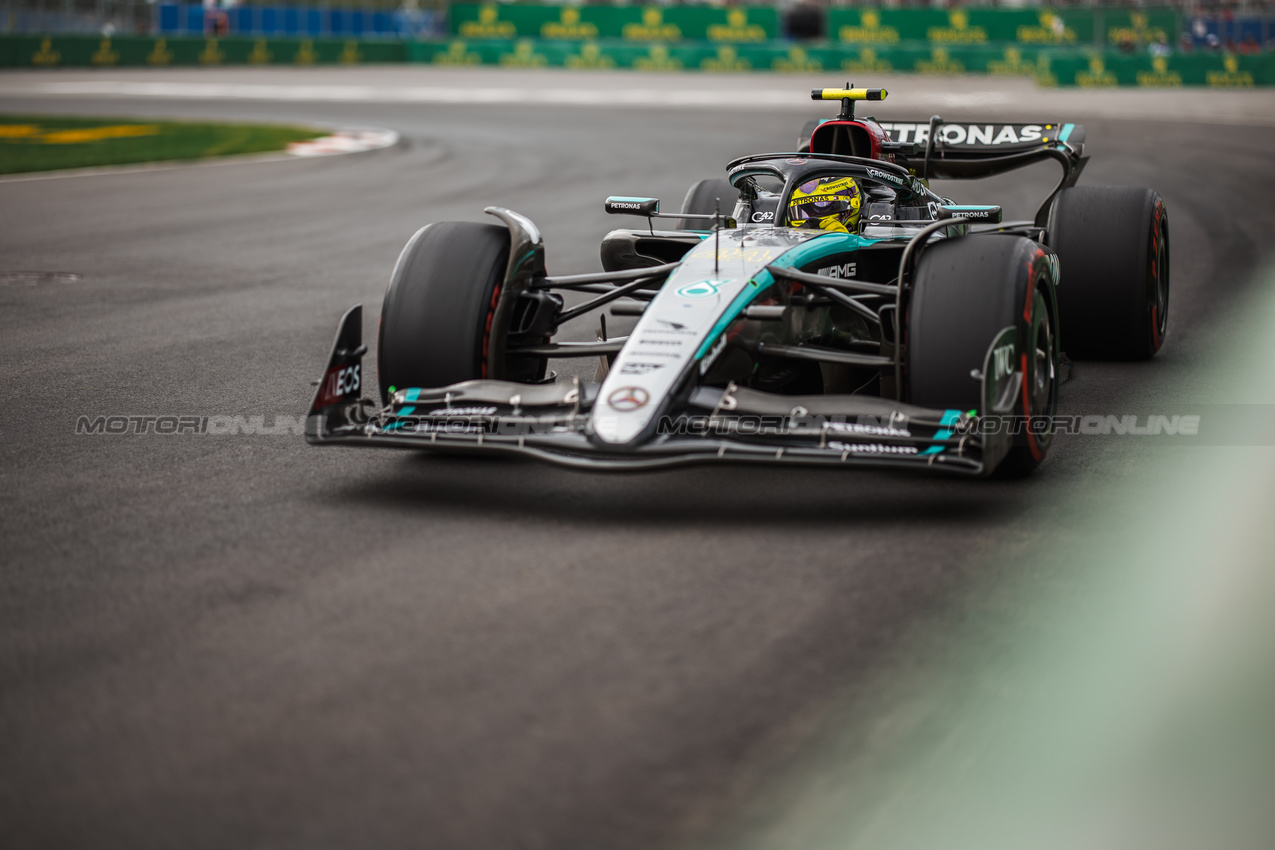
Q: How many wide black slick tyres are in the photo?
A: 4